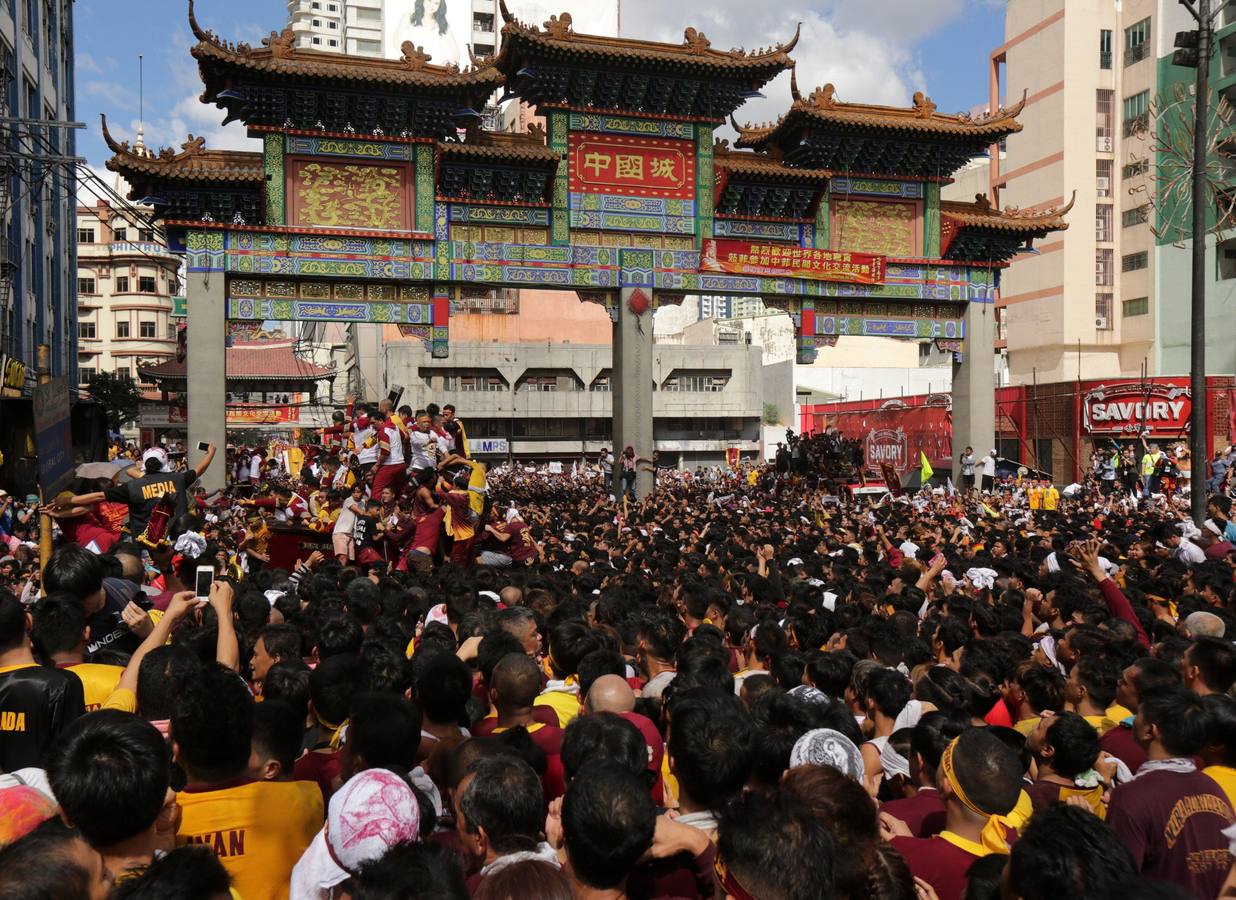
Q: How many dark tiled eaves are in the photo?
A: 7